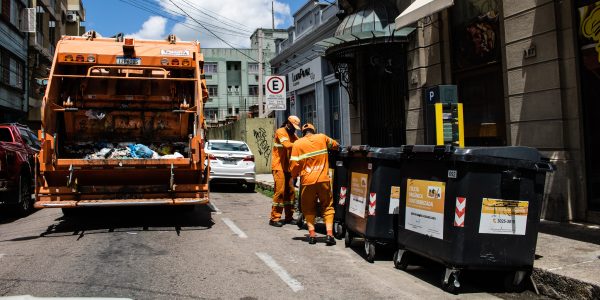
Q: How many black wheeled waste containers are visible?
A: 3